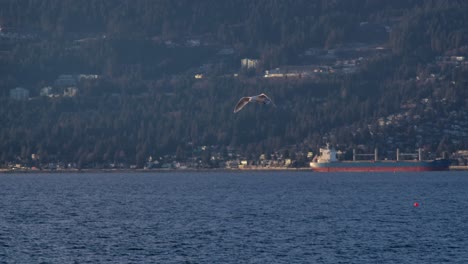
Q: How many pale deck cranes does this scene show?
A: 4